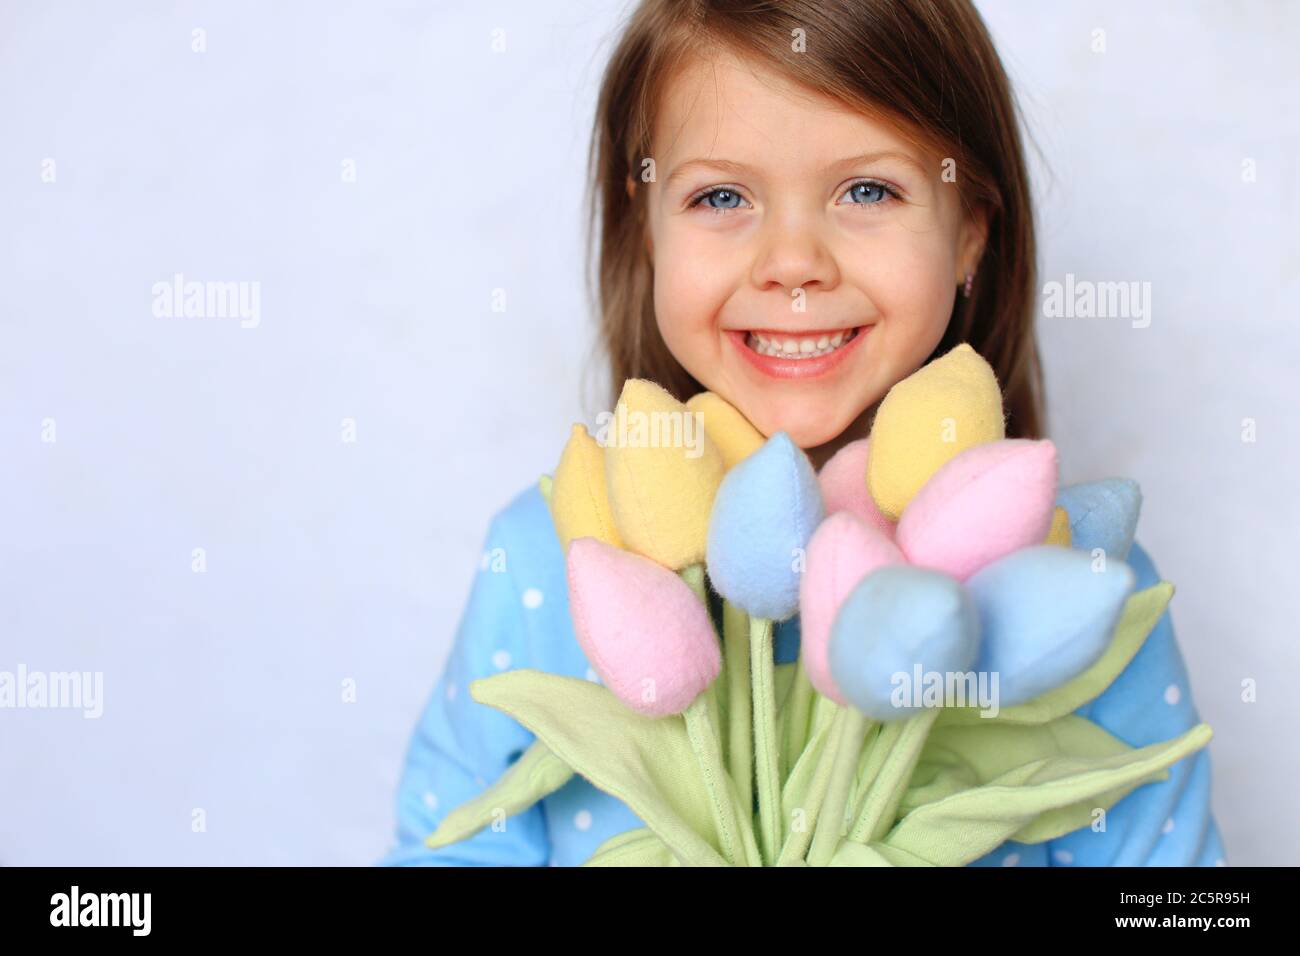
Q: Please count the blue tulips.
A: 4